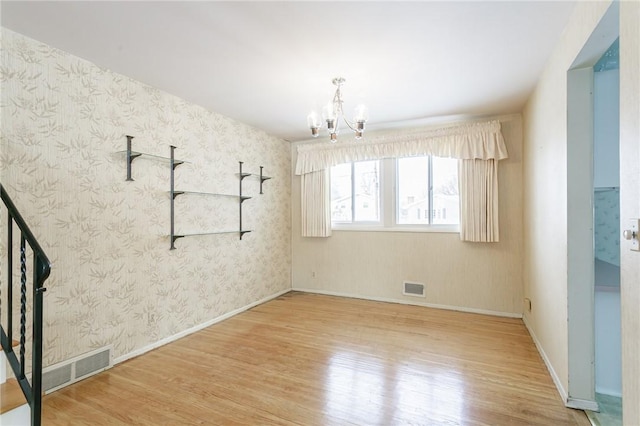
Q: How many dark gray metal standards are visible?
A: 4